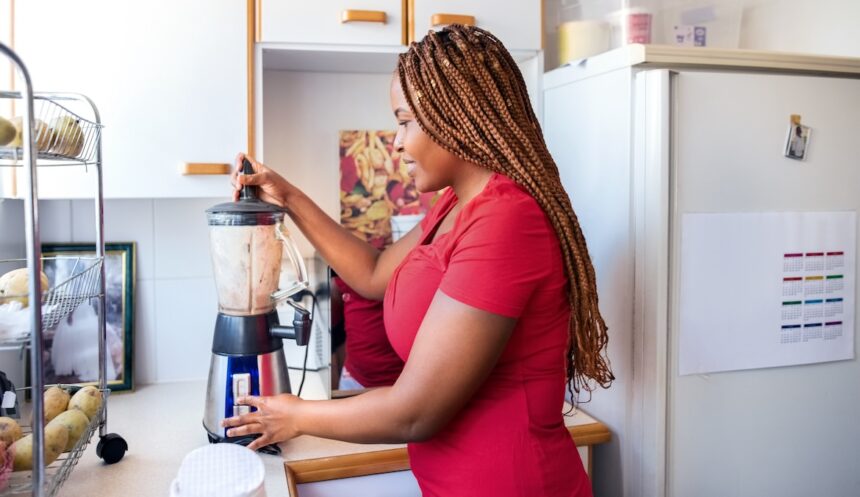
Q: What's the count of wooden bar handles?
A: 3